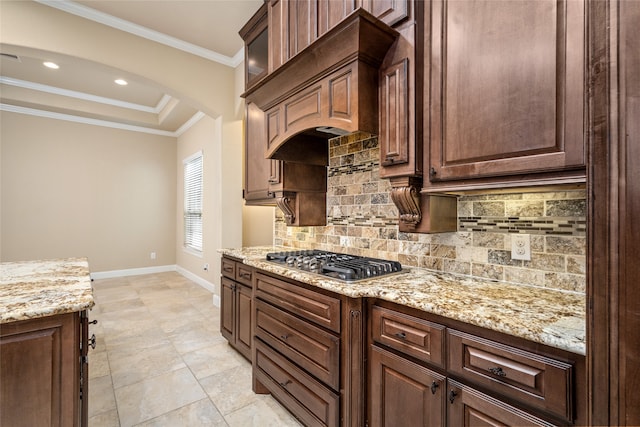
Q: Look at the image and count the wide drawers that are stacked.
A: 3